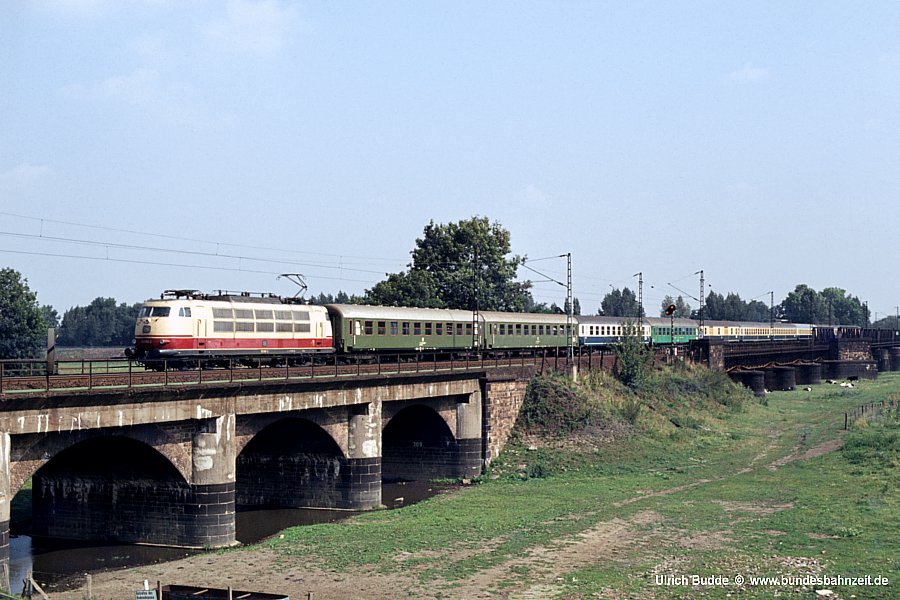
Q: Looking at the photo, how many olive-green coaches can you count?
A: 2